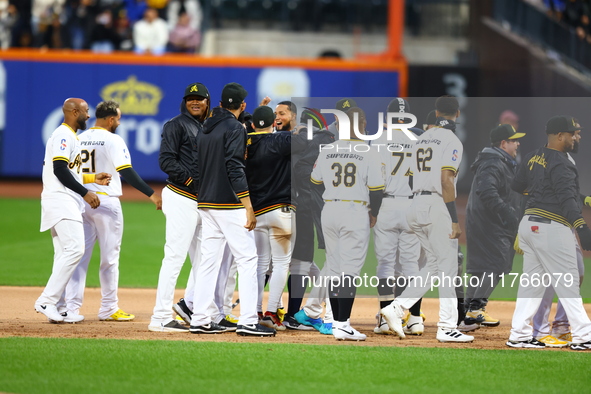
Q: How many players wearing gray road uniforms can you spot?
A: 0